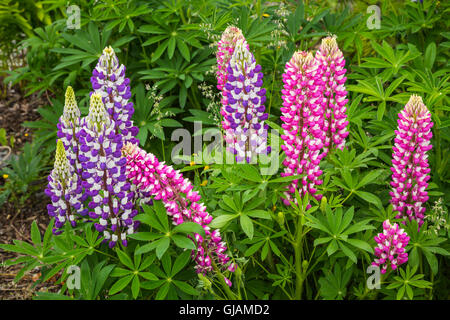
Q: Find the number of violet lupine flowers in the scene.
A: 5